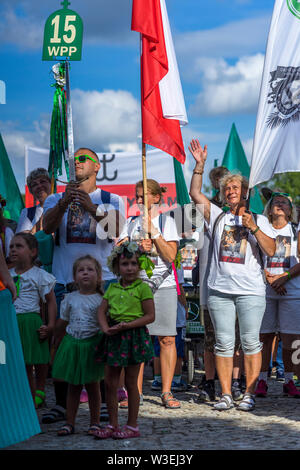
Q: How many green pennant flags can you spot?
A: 3